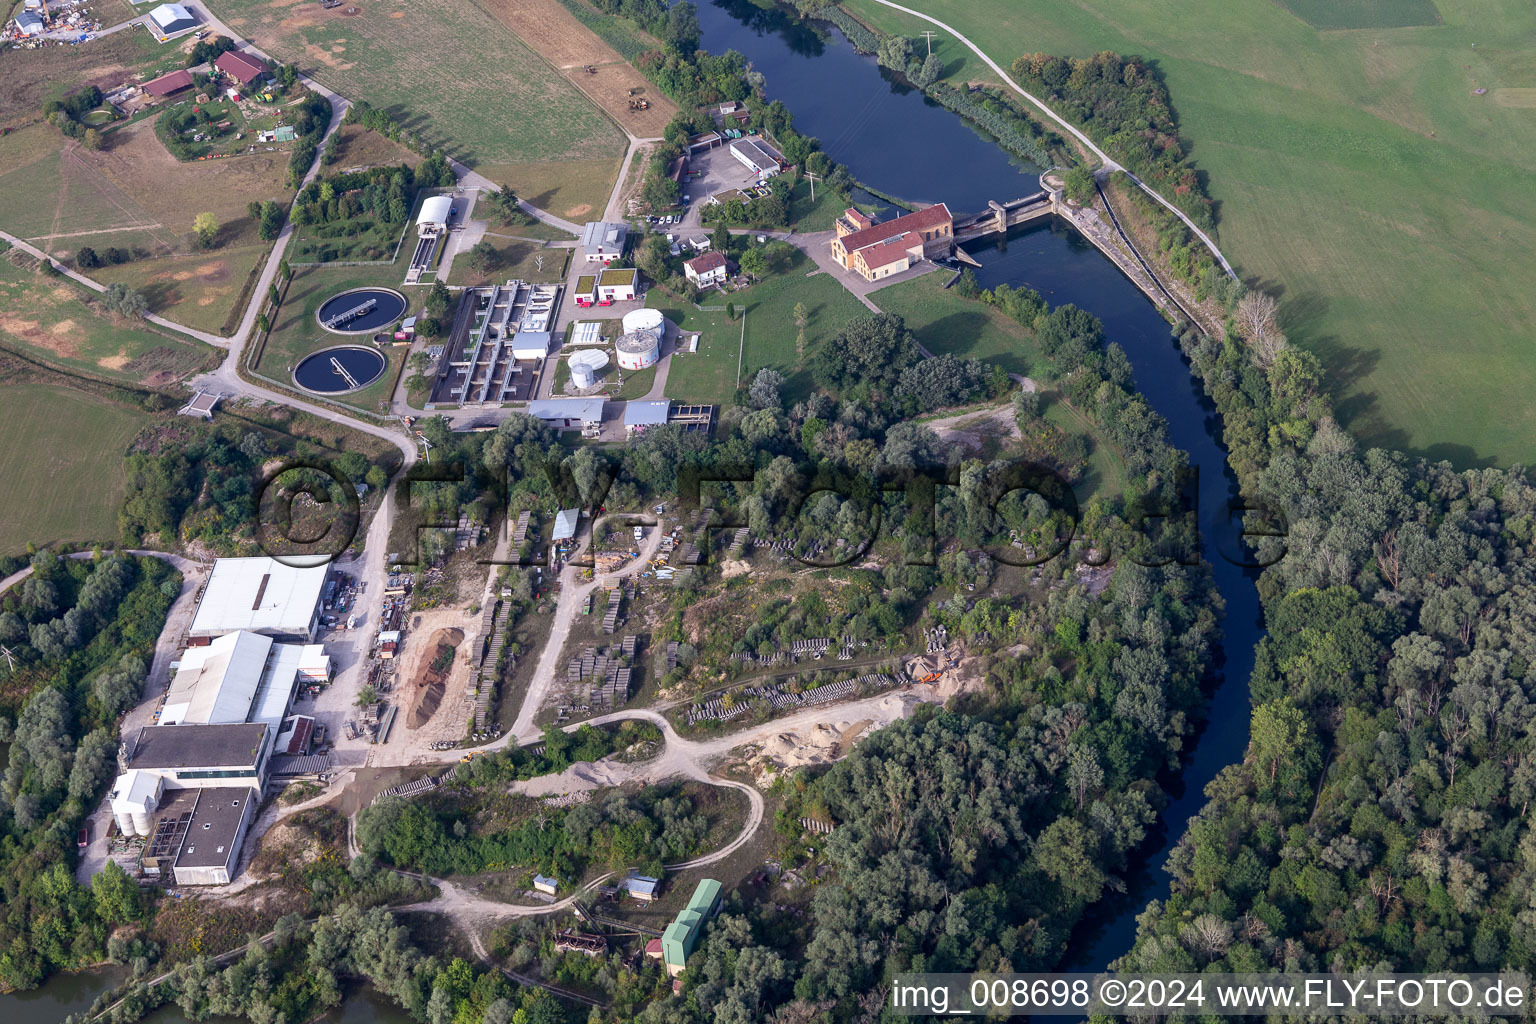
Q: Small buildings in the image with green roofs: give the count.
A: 2